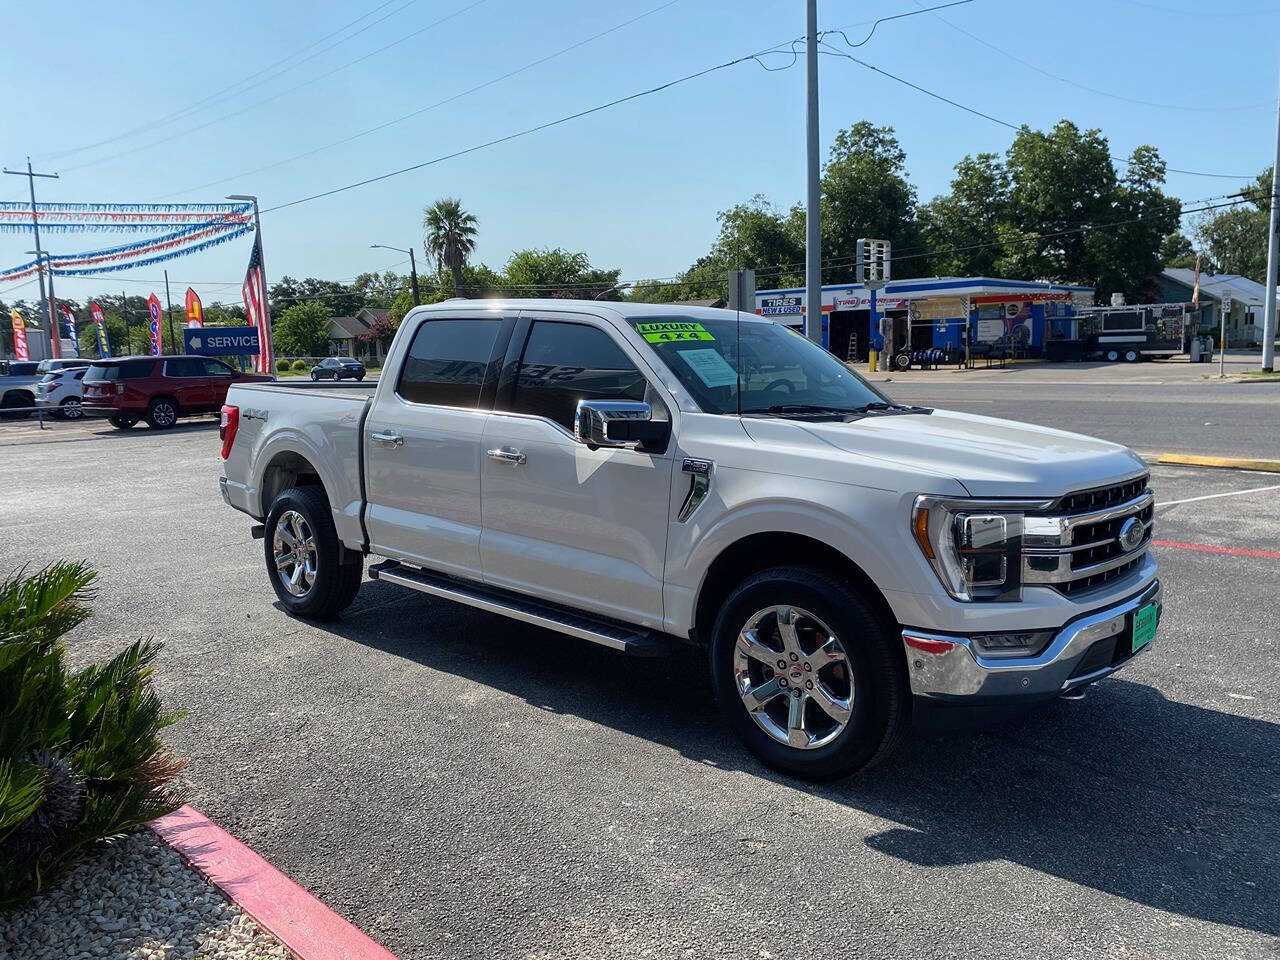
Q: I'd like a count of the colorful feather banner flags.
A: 5